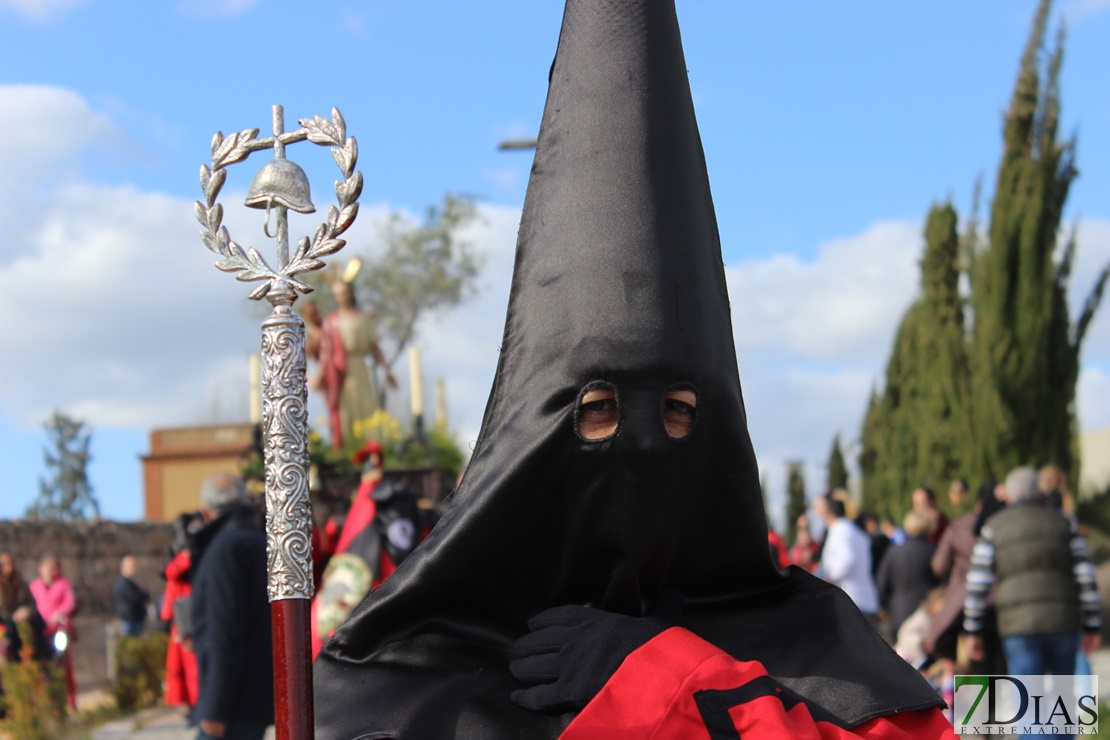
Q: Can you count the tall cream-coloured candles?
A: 3